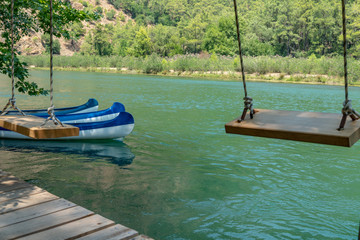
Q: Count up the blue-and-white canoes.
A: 3